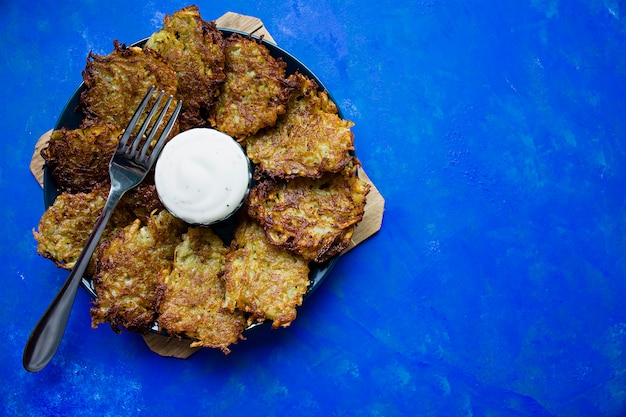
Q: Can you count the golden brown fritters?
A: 10